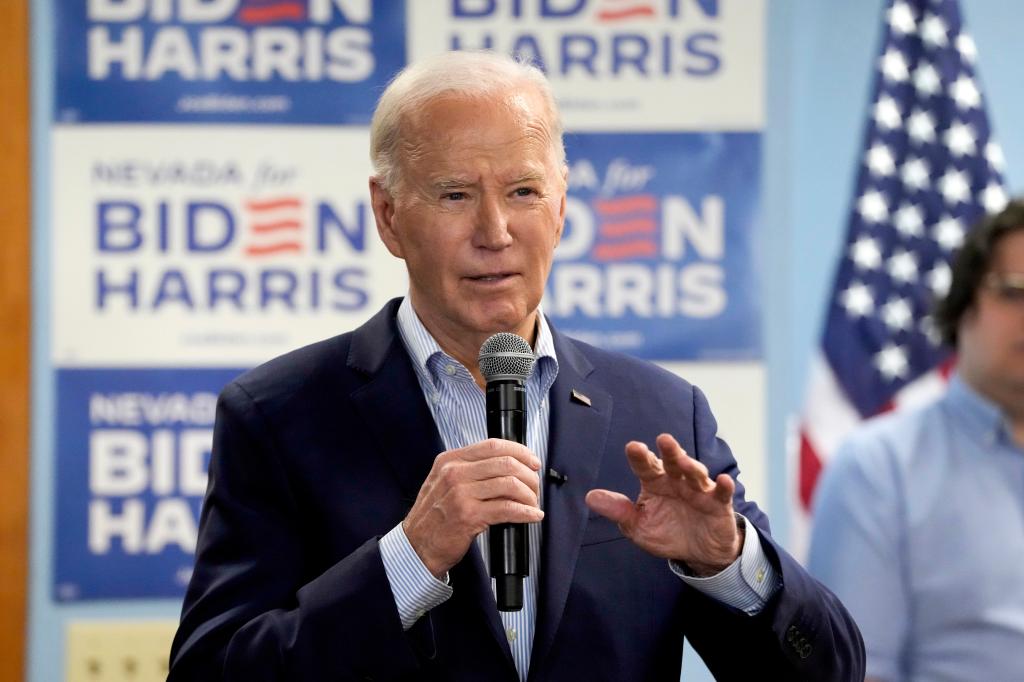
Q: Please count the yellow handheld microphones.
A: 0